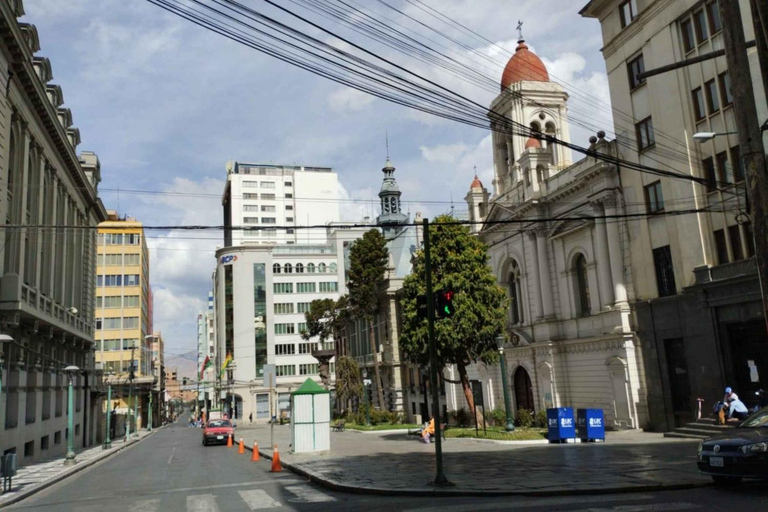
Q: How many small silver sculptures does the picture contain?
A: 0